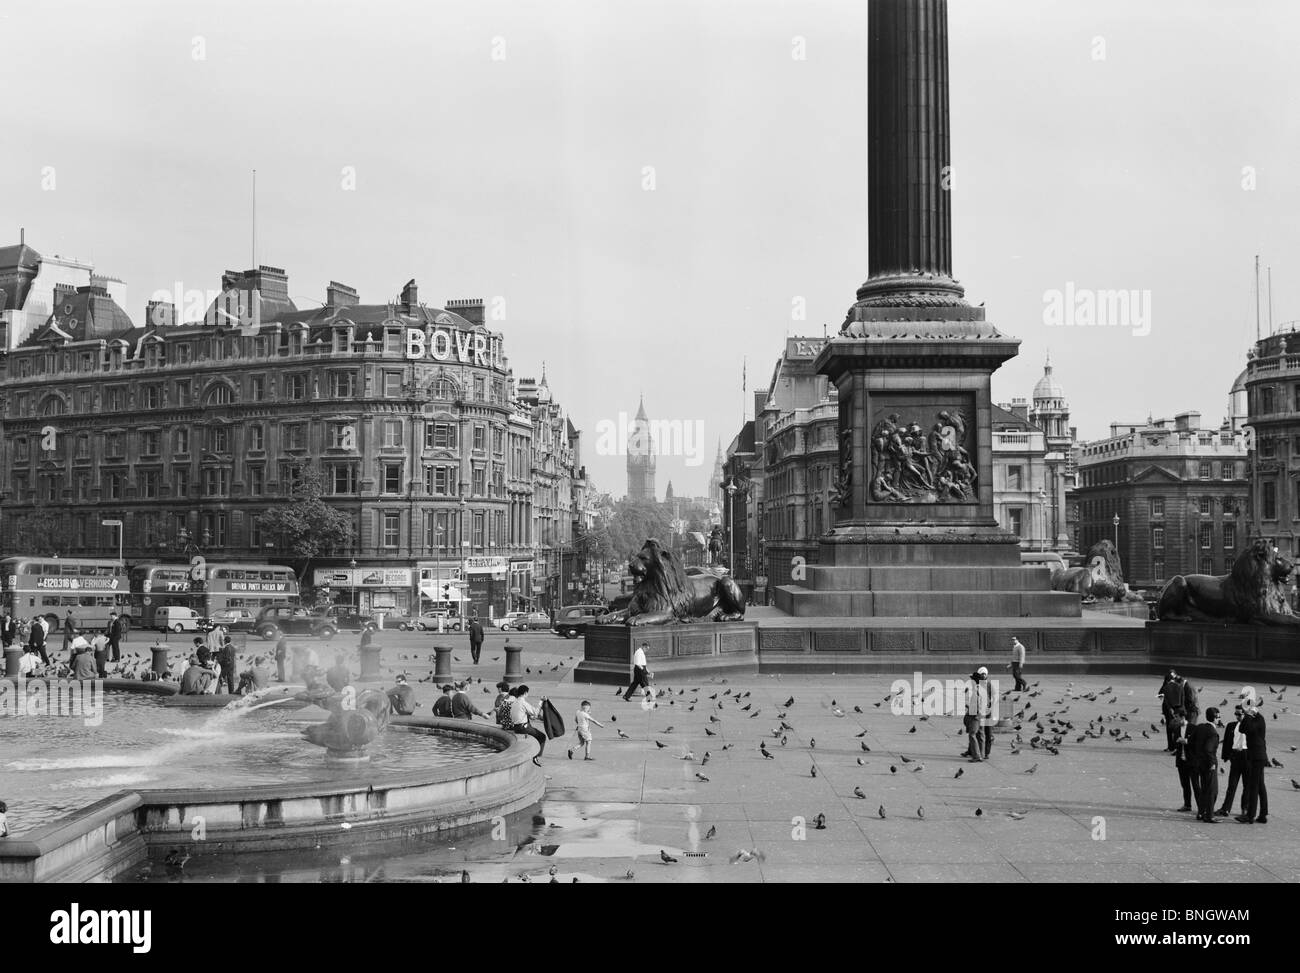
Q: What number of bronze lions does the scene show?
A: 3